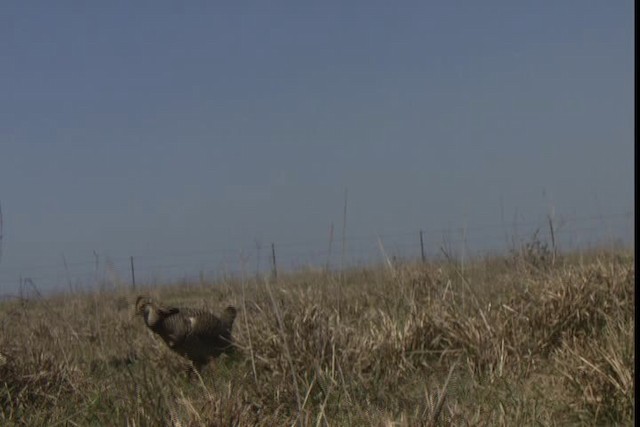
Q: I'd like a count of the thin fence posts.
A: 4